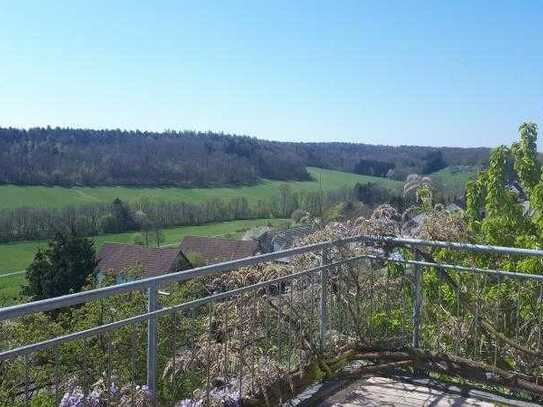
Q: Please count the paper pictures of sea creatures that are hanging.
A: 0